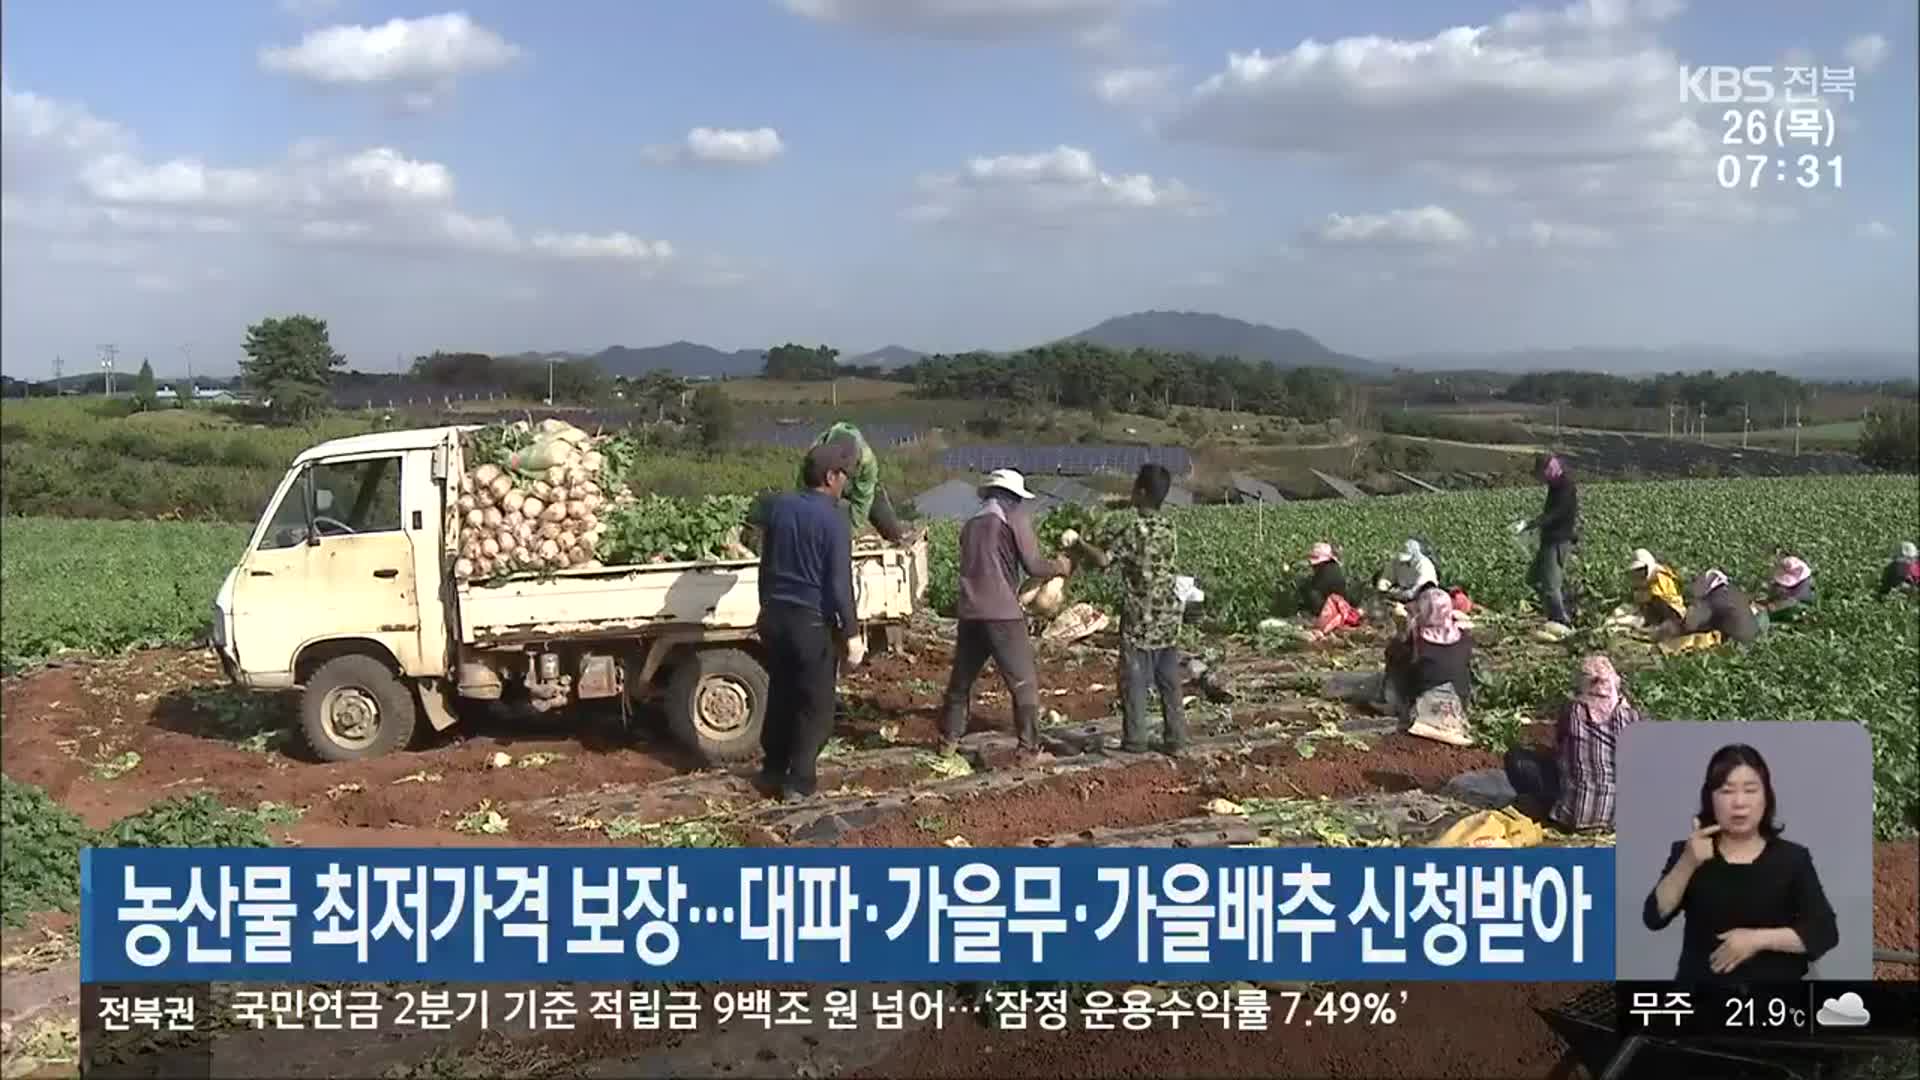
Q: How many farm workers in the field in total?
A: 13